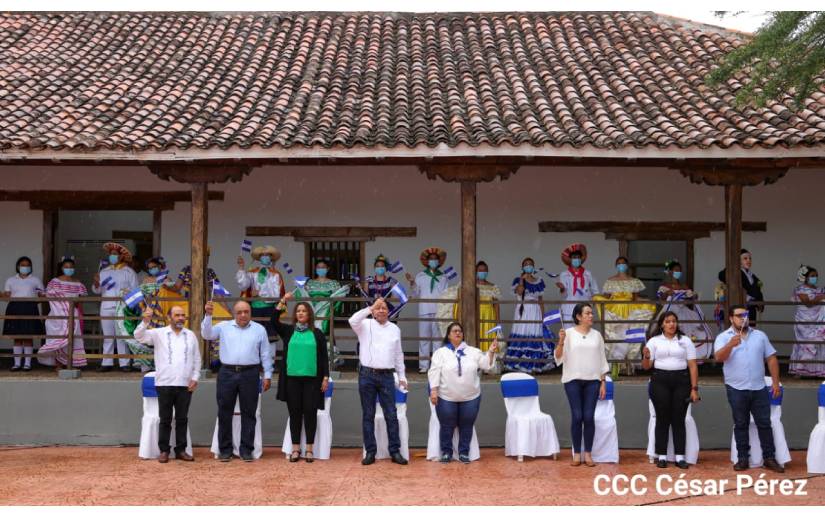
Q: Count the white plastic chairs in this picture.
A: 10